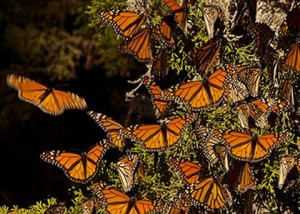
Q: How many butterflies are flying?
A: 1